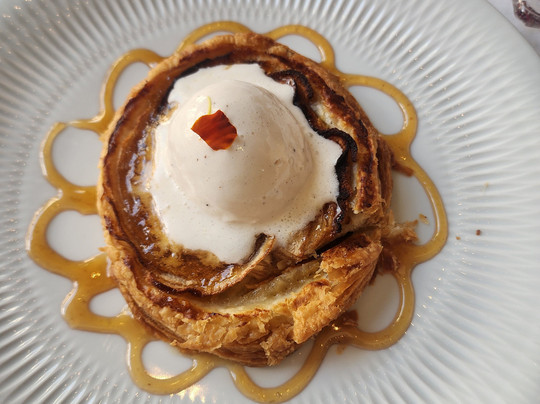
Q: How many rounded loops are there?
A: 11